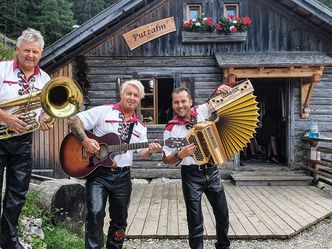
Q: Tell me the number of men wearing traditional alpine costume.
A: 3